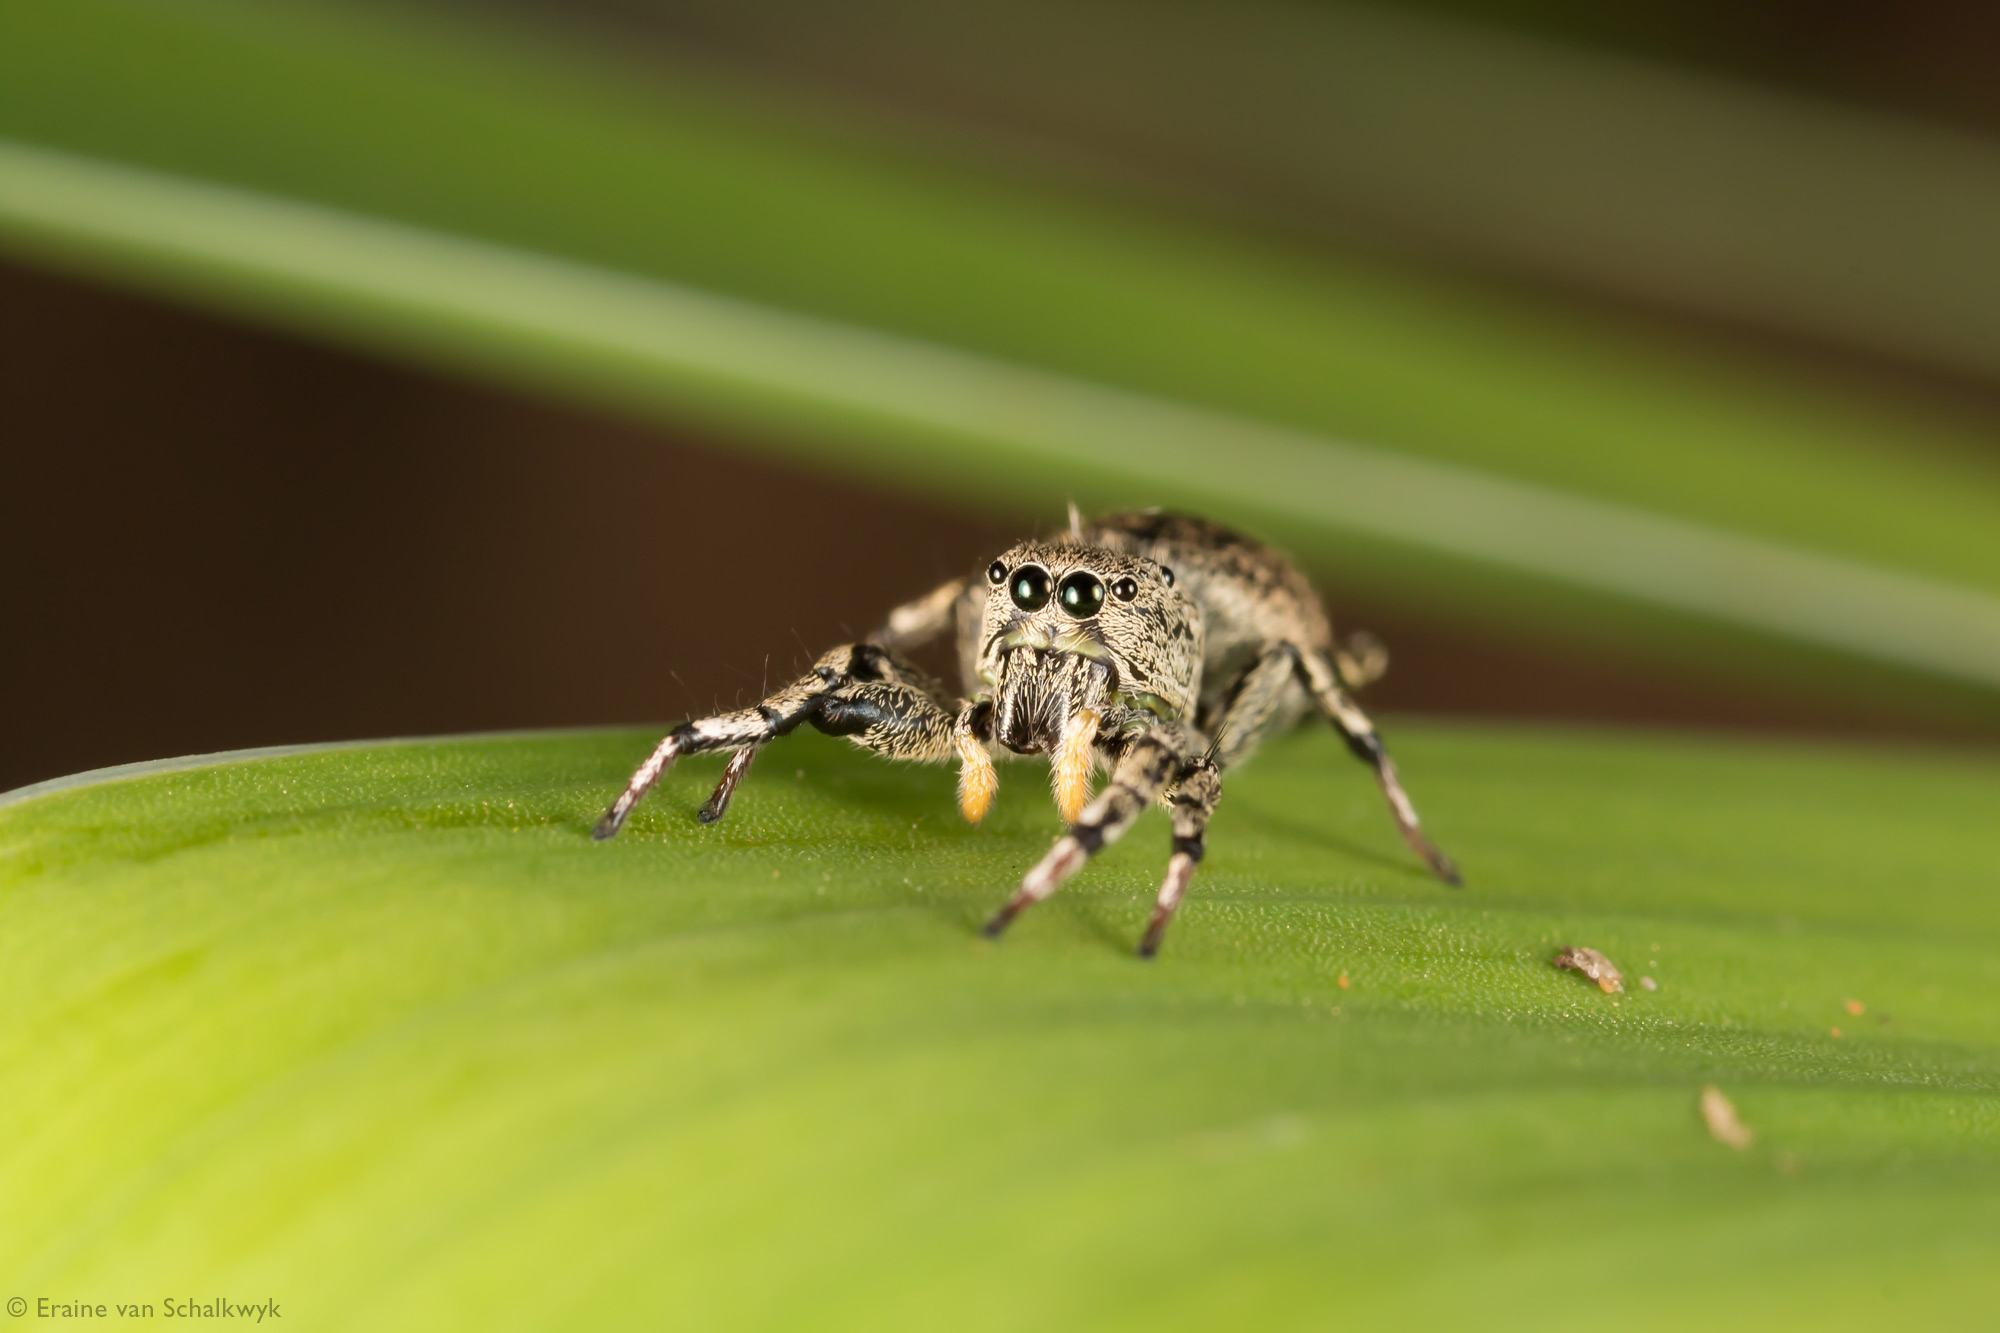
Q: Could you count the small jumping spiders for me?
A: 1